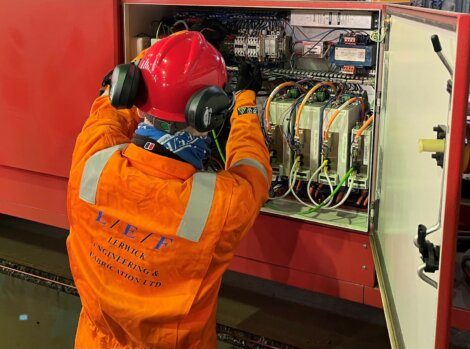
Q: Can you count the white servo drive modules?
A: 4